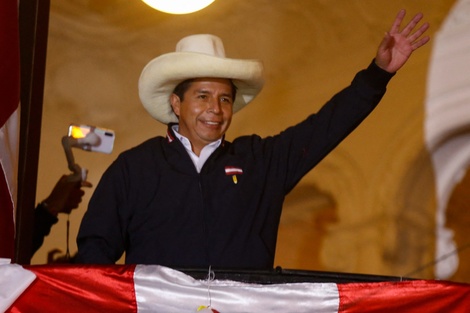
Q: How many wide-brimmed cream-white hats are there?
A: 1